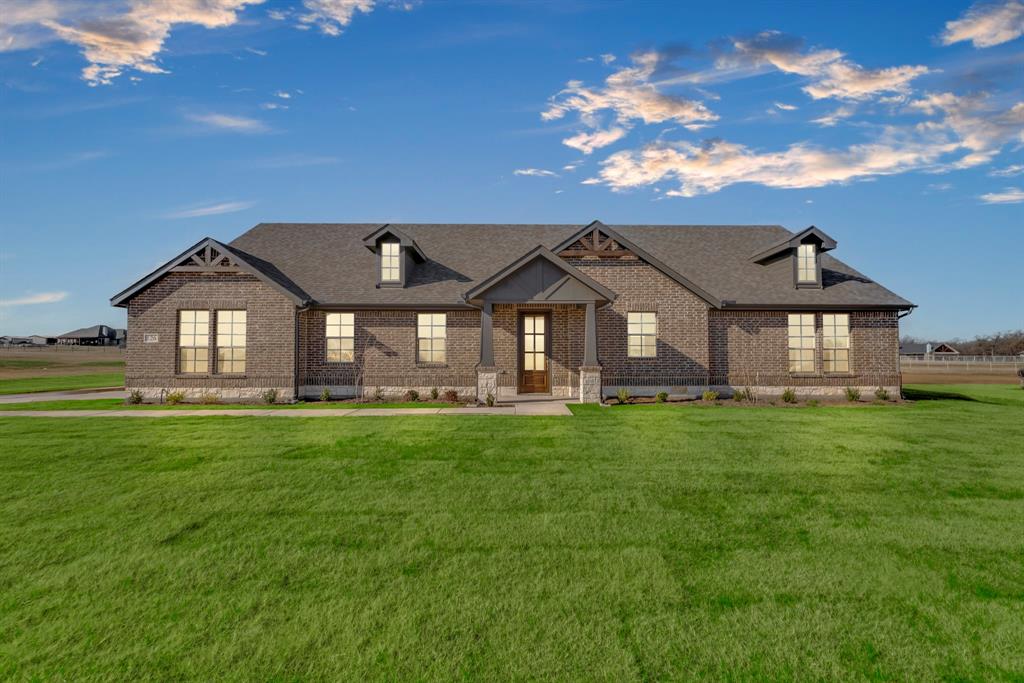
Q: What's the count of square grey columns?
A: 2